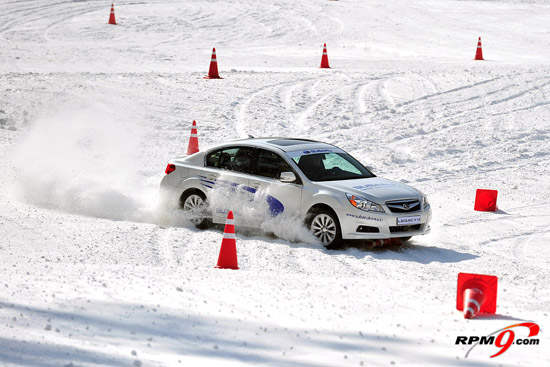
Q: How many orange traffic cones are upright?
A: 6